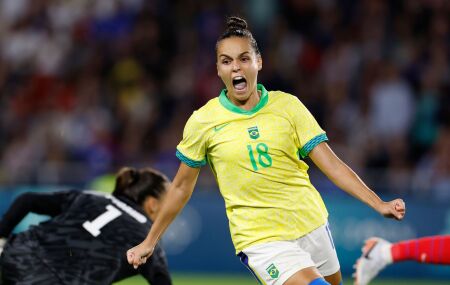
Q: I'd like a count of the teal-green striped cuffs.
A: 2